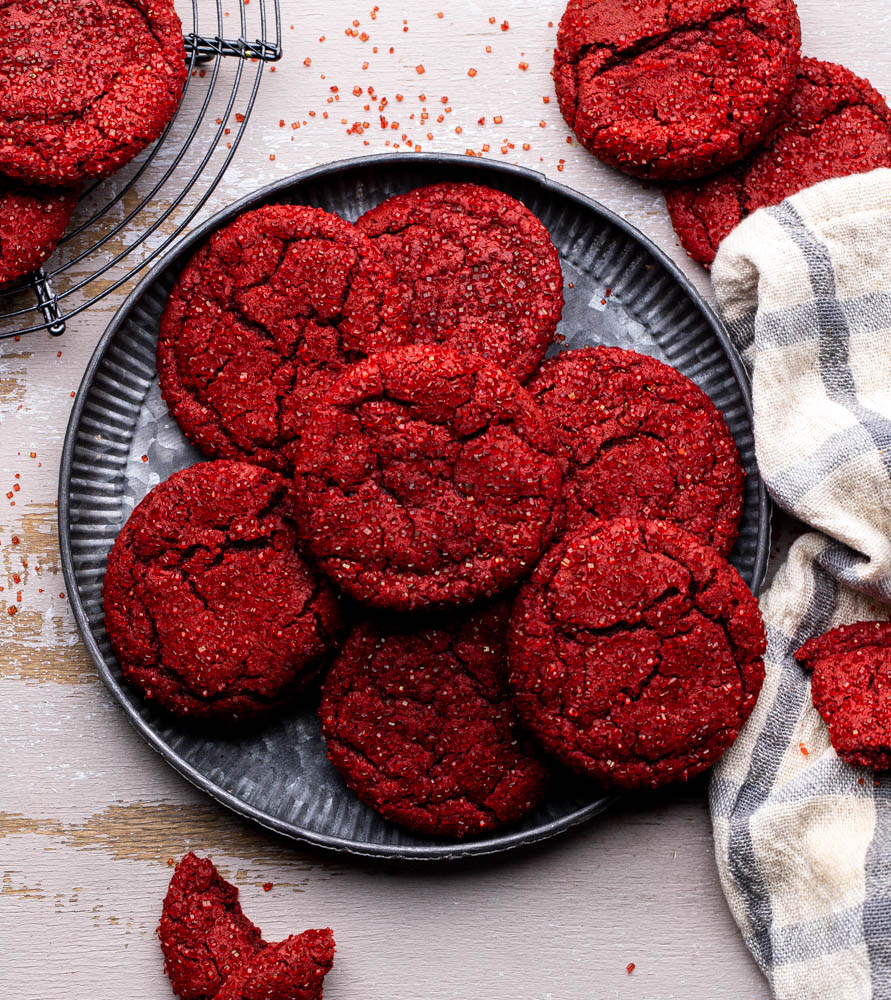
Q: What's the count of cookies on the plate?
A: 7